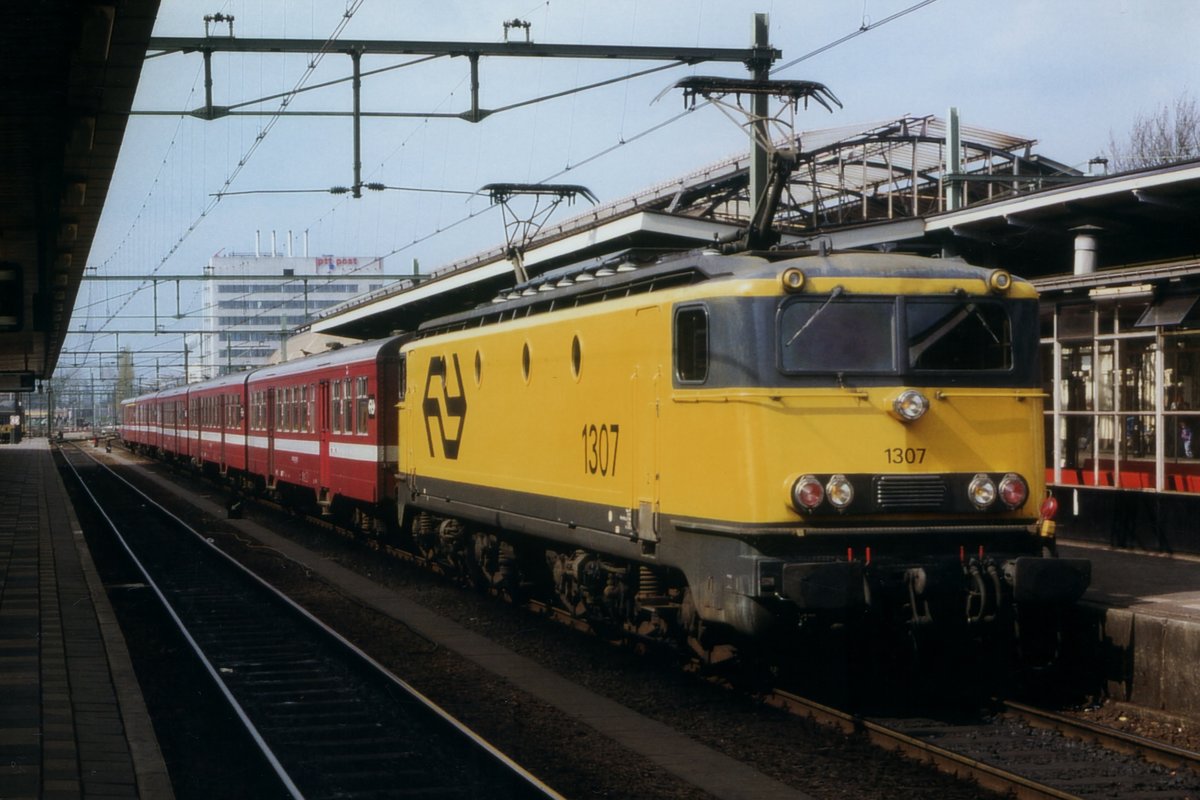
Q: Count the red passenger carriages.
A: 5